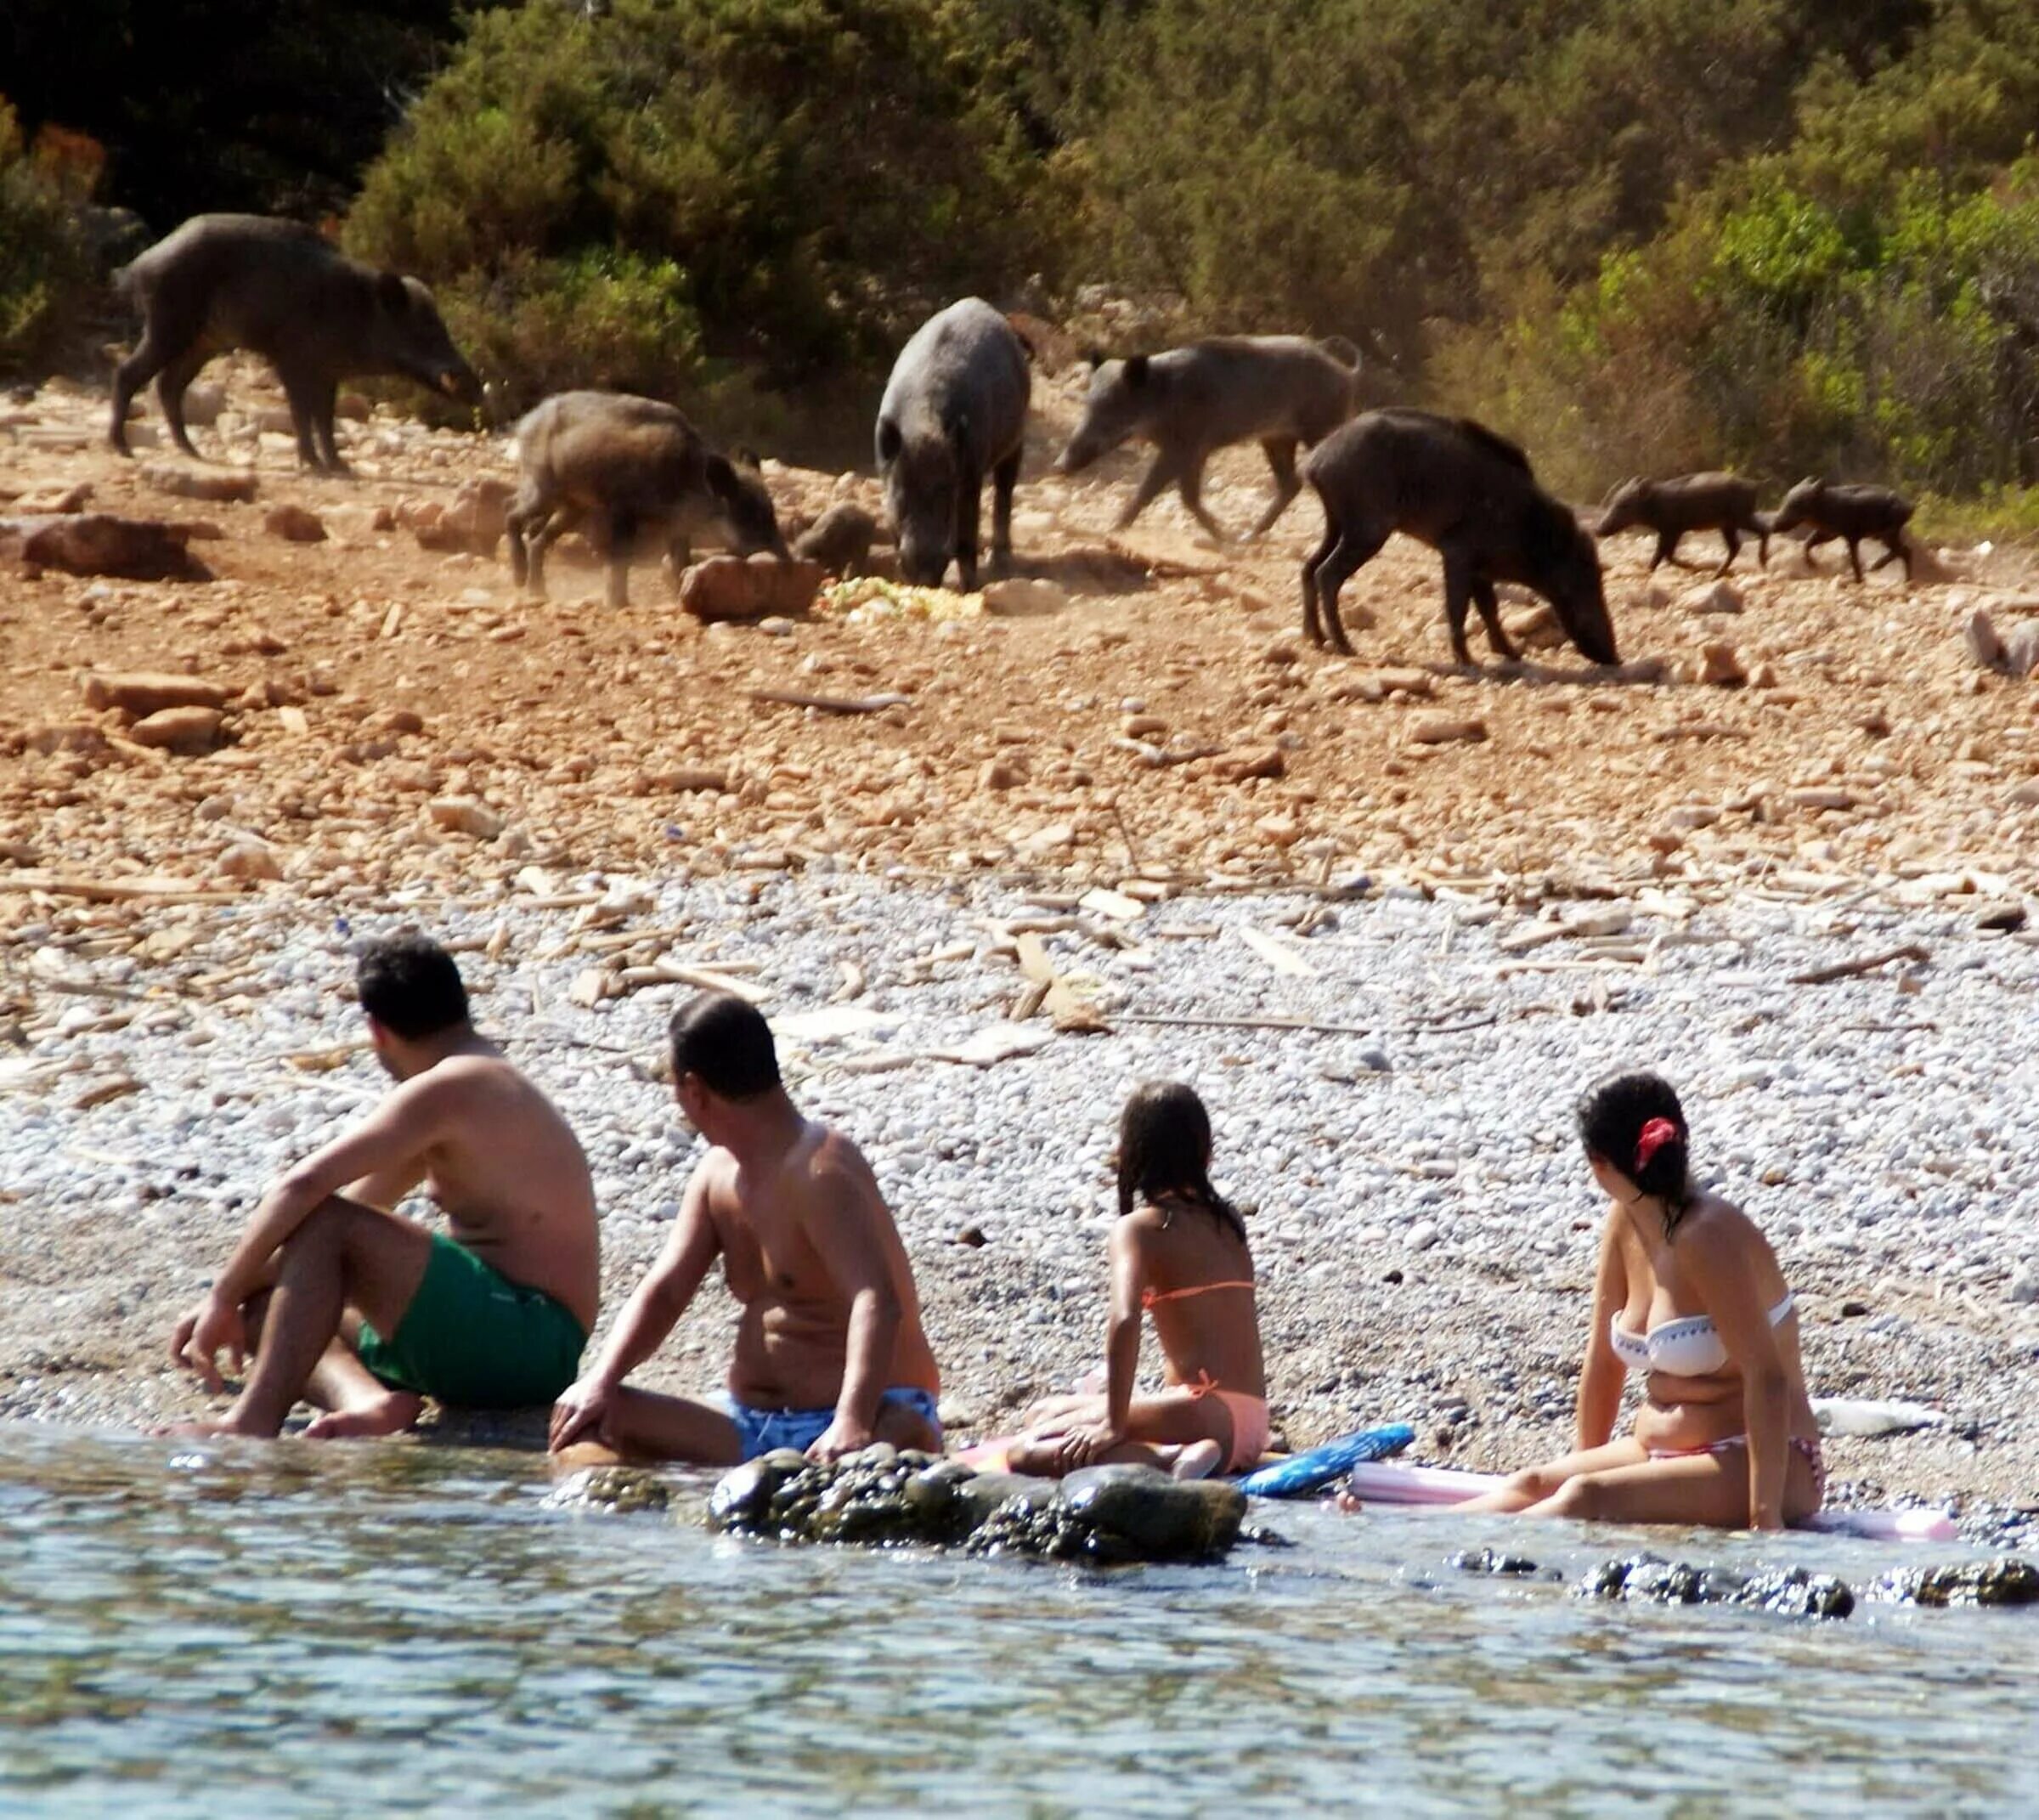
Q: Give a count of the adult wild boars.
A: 5